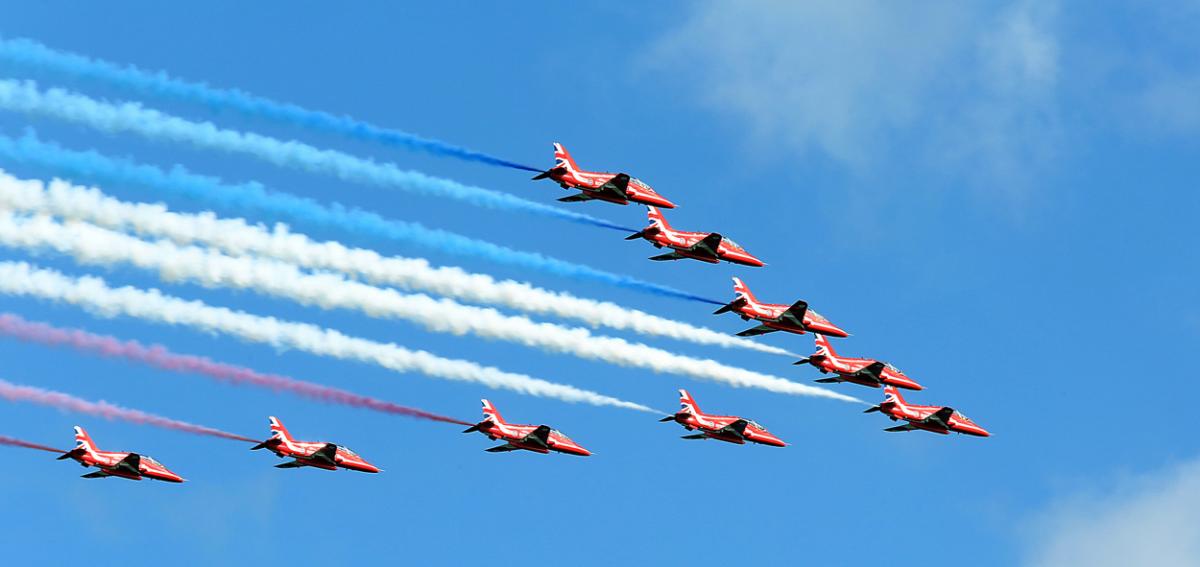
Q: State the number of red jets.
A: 9